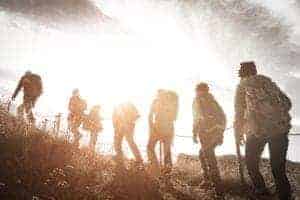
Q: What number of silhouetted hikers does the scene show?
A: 7